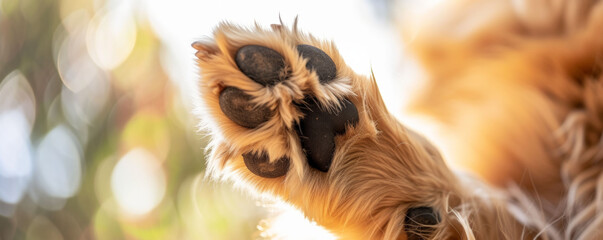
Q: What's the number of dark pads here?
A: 6